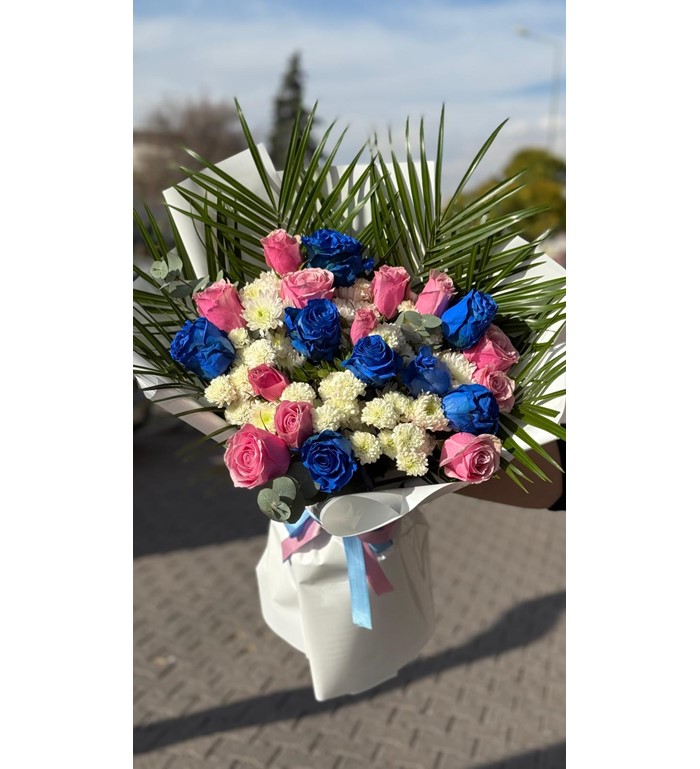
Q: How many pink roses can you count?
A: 12